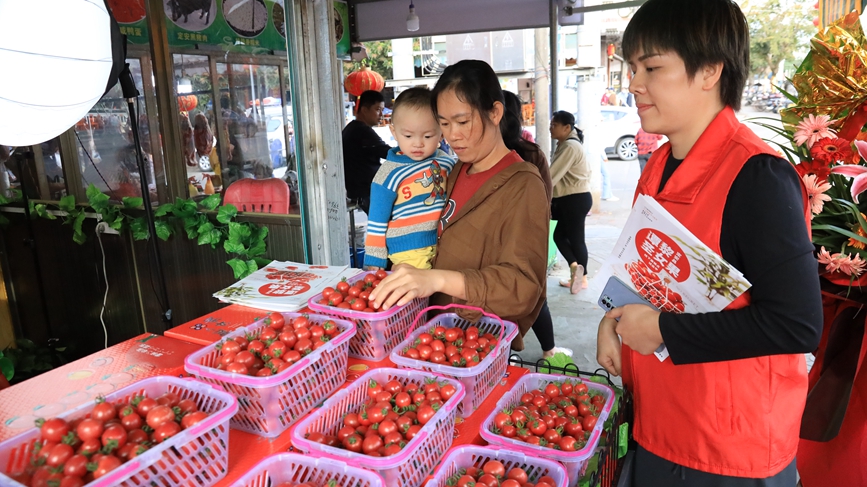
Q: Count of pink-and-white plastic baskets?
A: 8